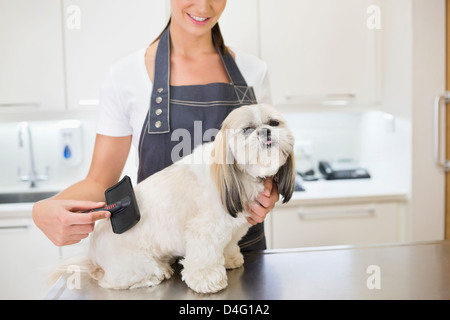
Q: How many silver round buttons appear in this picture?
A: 4